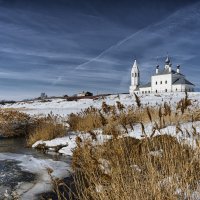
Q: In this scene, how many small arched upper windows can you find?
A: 3